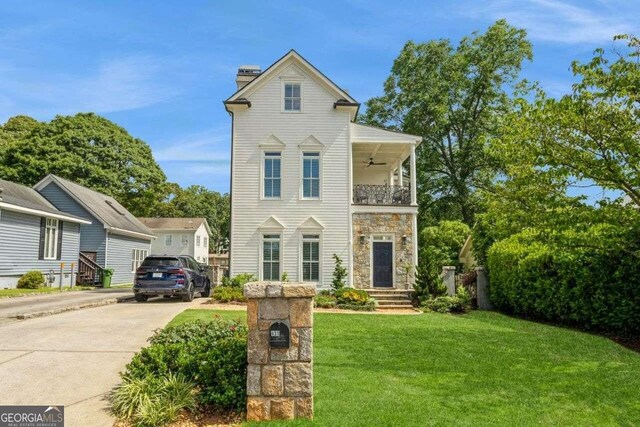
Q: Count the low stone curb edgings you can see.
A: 1